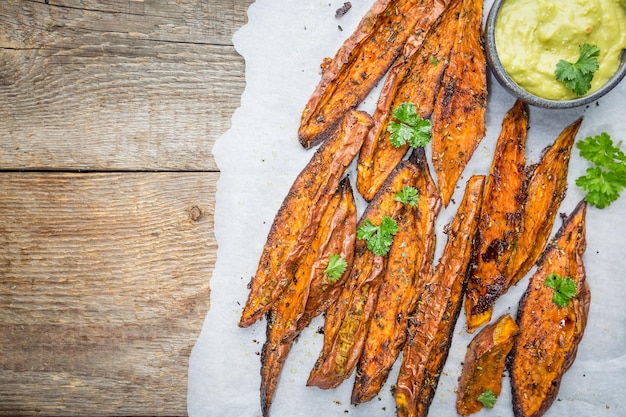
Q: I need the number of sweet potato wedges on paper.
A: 12